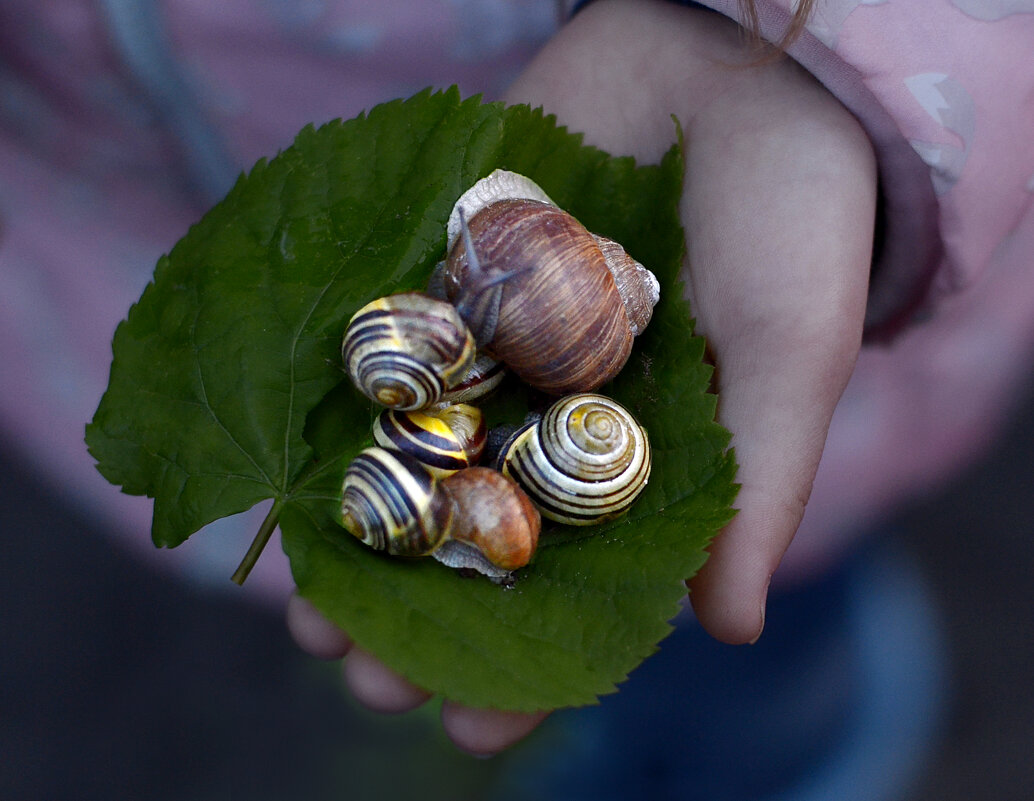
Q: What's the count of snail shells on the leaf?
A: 7